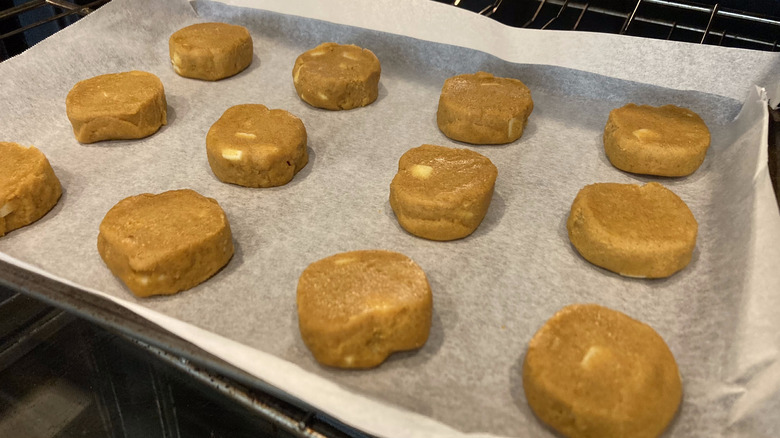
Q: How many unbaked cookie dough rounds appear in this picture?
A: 12